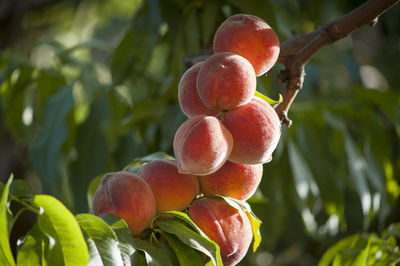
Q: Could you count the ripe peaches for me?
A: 9